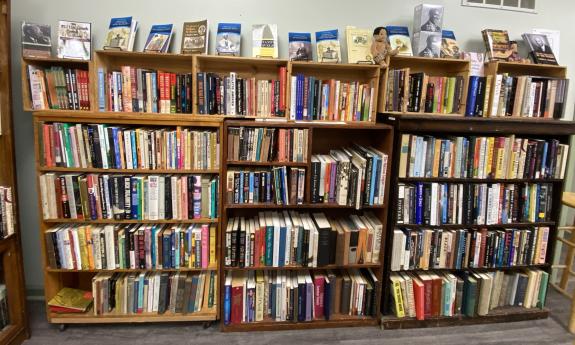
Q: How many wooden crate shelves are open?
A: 6